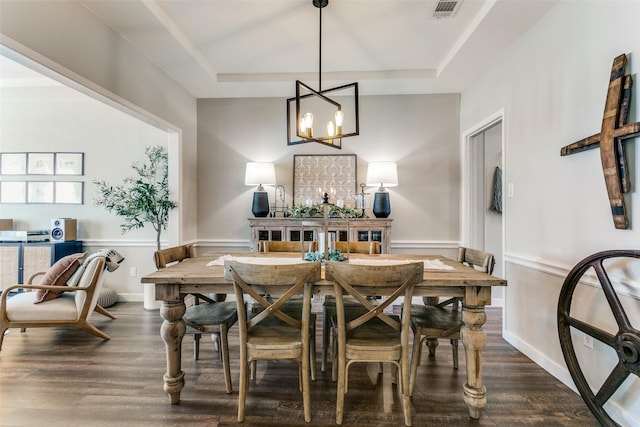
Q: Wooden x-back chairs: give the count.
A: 6